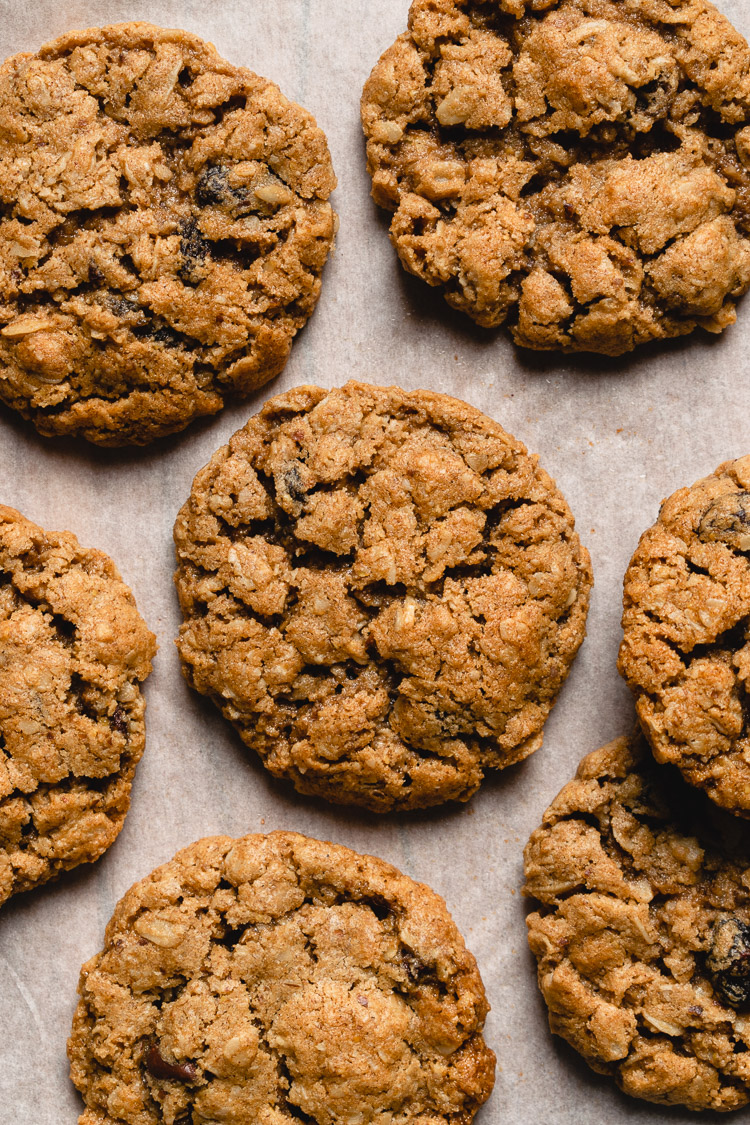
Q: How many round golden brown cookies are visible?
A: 7